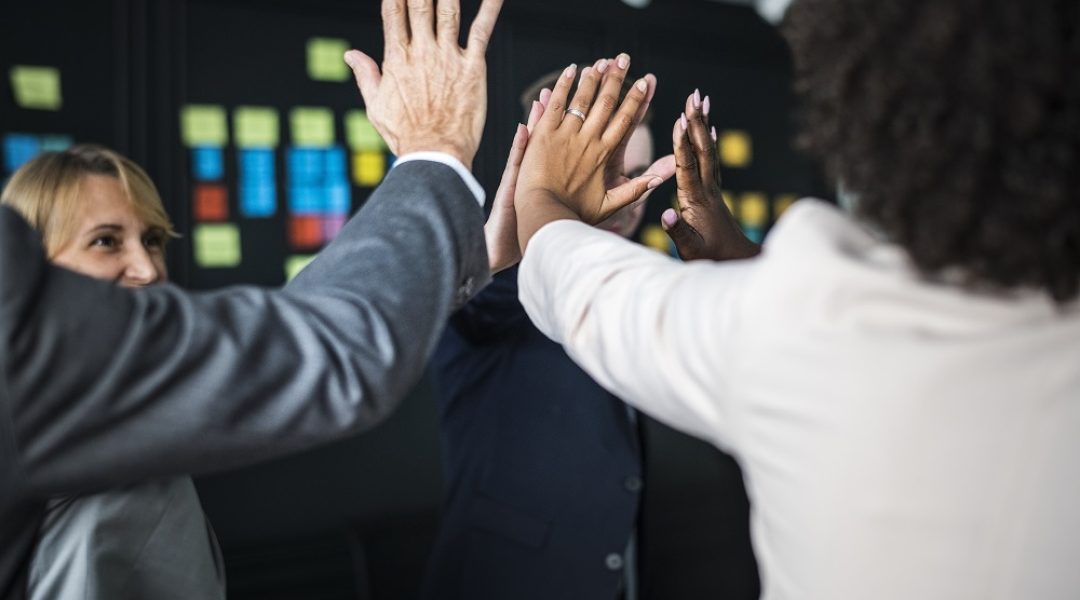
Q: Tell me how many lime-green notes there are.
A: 8